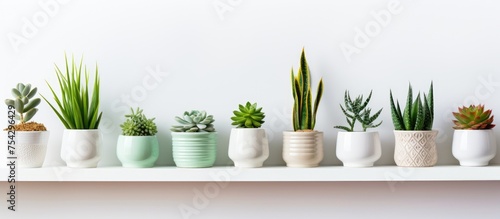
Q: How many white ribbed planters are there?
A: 1